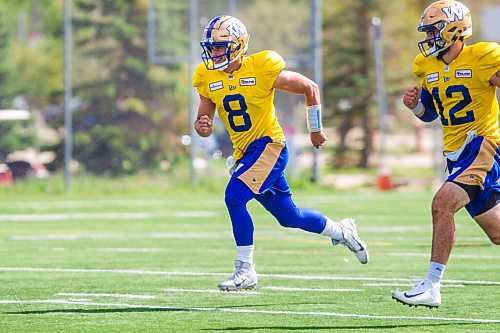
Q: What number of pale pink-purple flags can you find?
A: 0